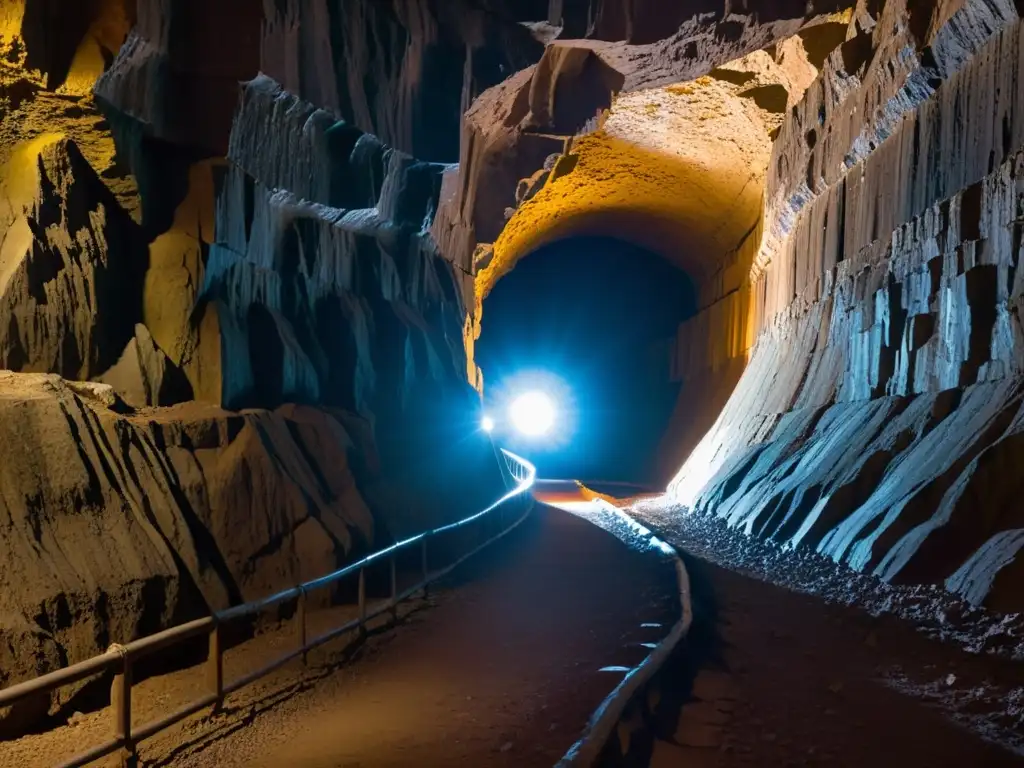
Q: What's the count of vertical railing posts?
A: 6